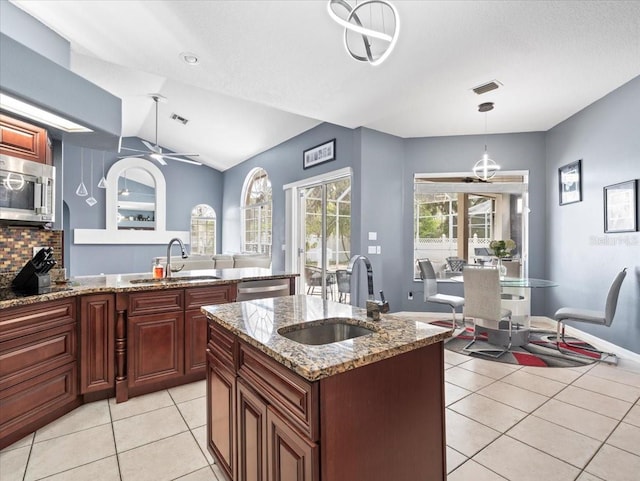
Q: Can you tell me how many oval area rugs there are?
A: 1